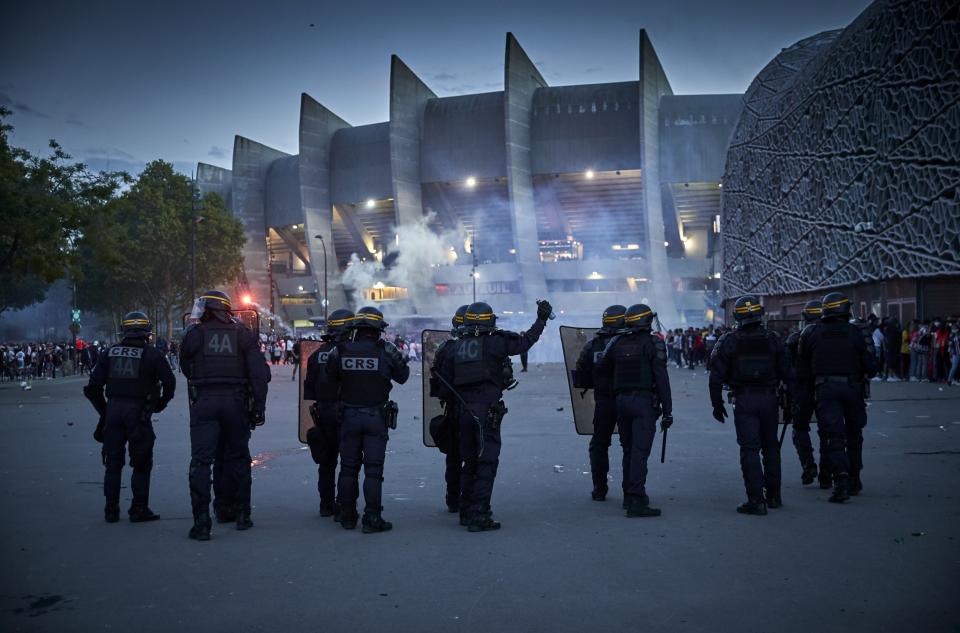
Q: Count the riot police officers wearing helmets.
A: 11